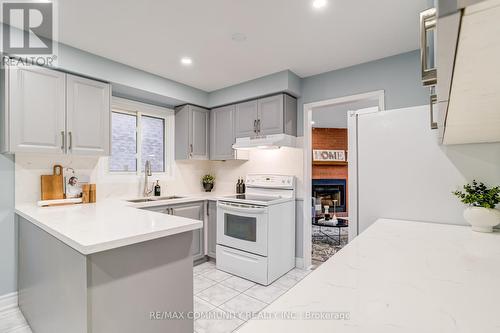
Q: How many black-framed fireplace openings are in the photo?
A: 1